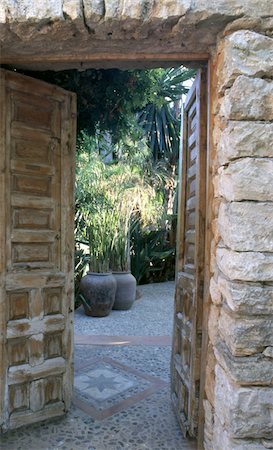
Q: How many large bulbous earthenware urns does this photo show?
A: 2